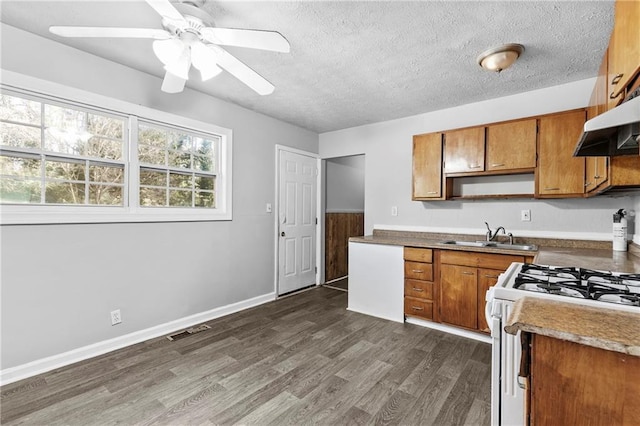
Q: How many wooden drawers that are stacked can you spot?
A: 4